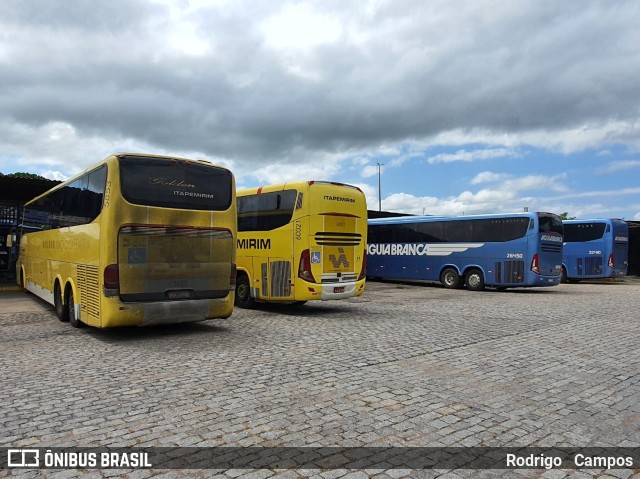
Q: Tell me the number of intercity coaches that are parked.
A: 4